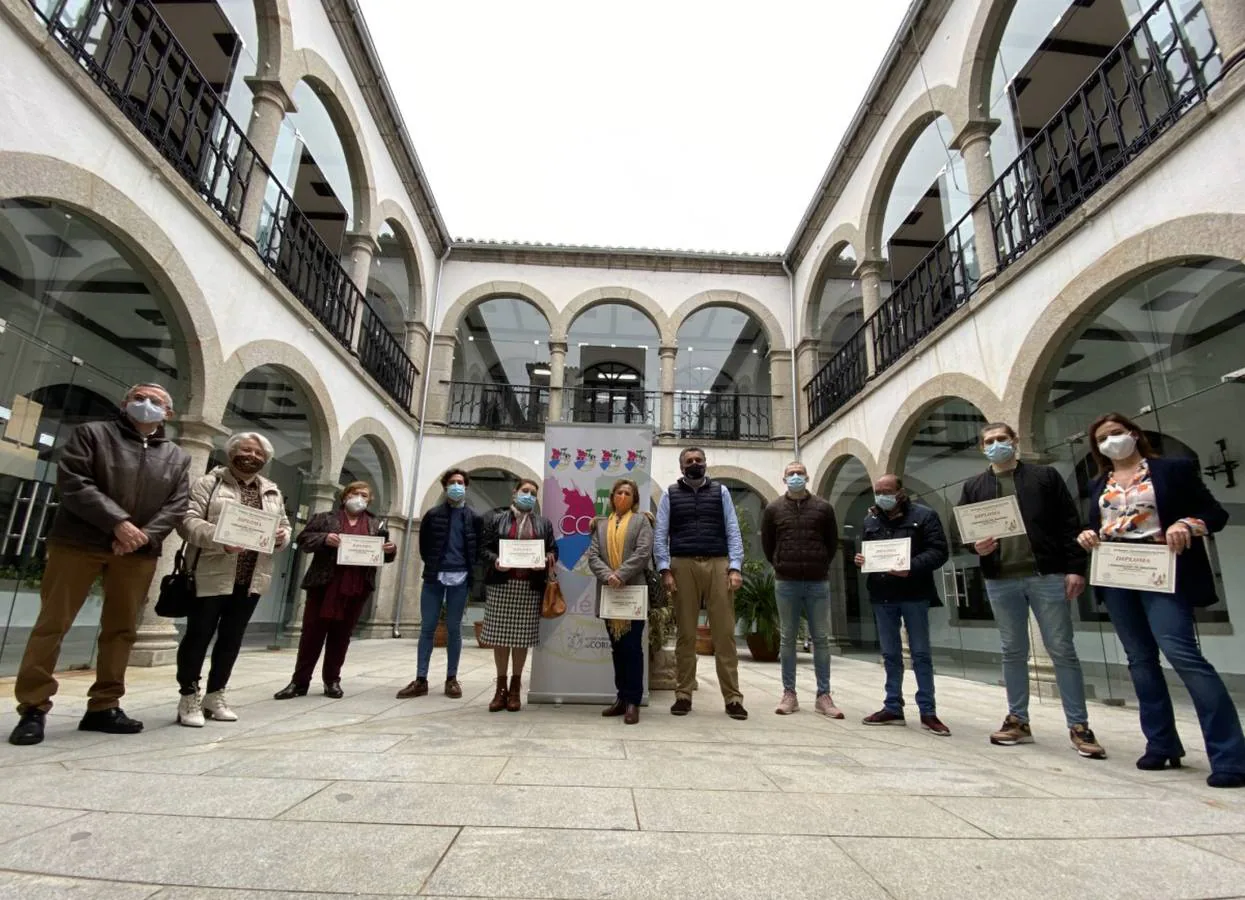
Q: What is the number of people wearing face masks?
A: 11